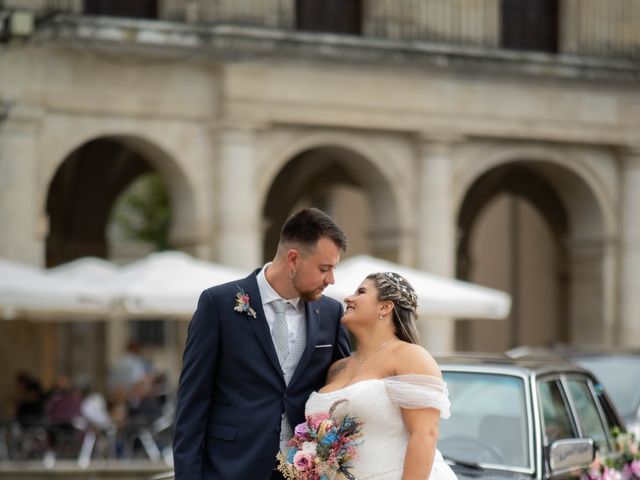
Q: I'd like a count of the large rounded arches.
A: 3